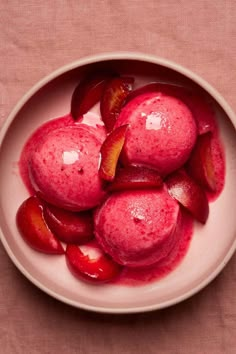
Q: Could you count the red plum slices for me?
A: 9